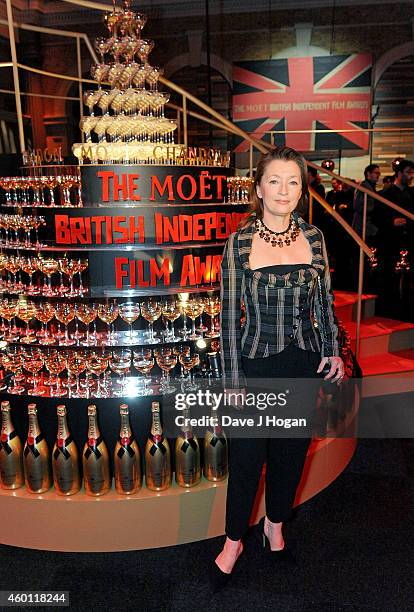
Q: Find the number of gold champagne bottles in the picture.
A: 8